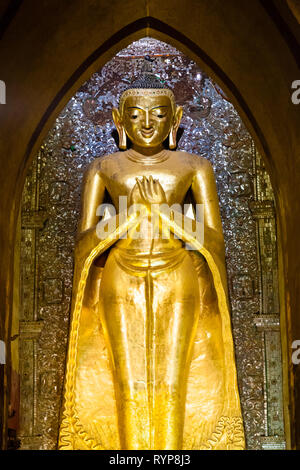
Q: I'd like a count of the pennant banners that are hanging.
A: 0